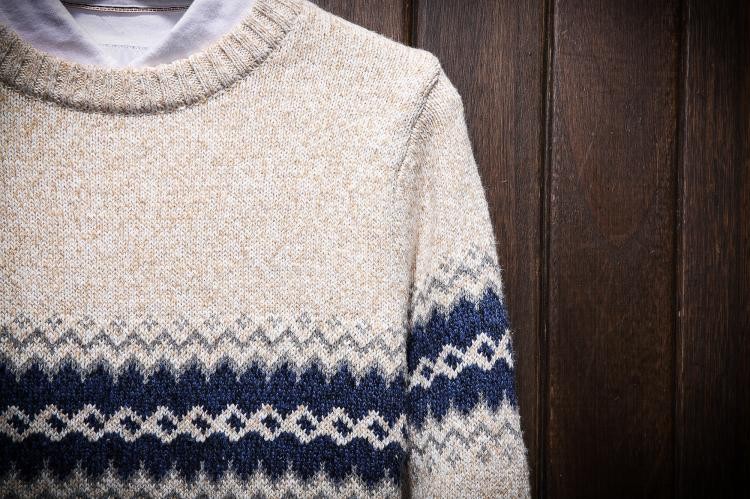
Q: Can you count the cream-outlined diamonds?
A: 14